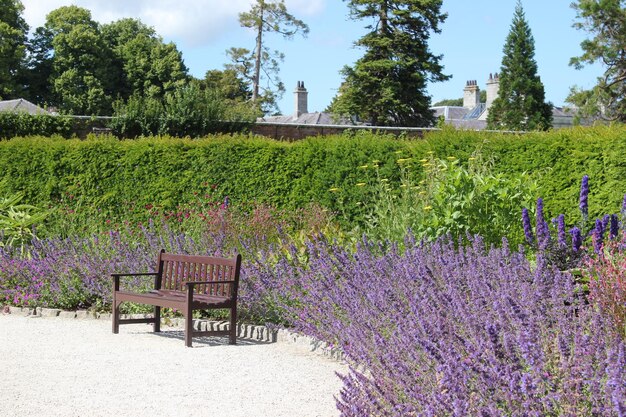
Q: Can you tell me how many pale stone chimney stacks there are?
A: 3